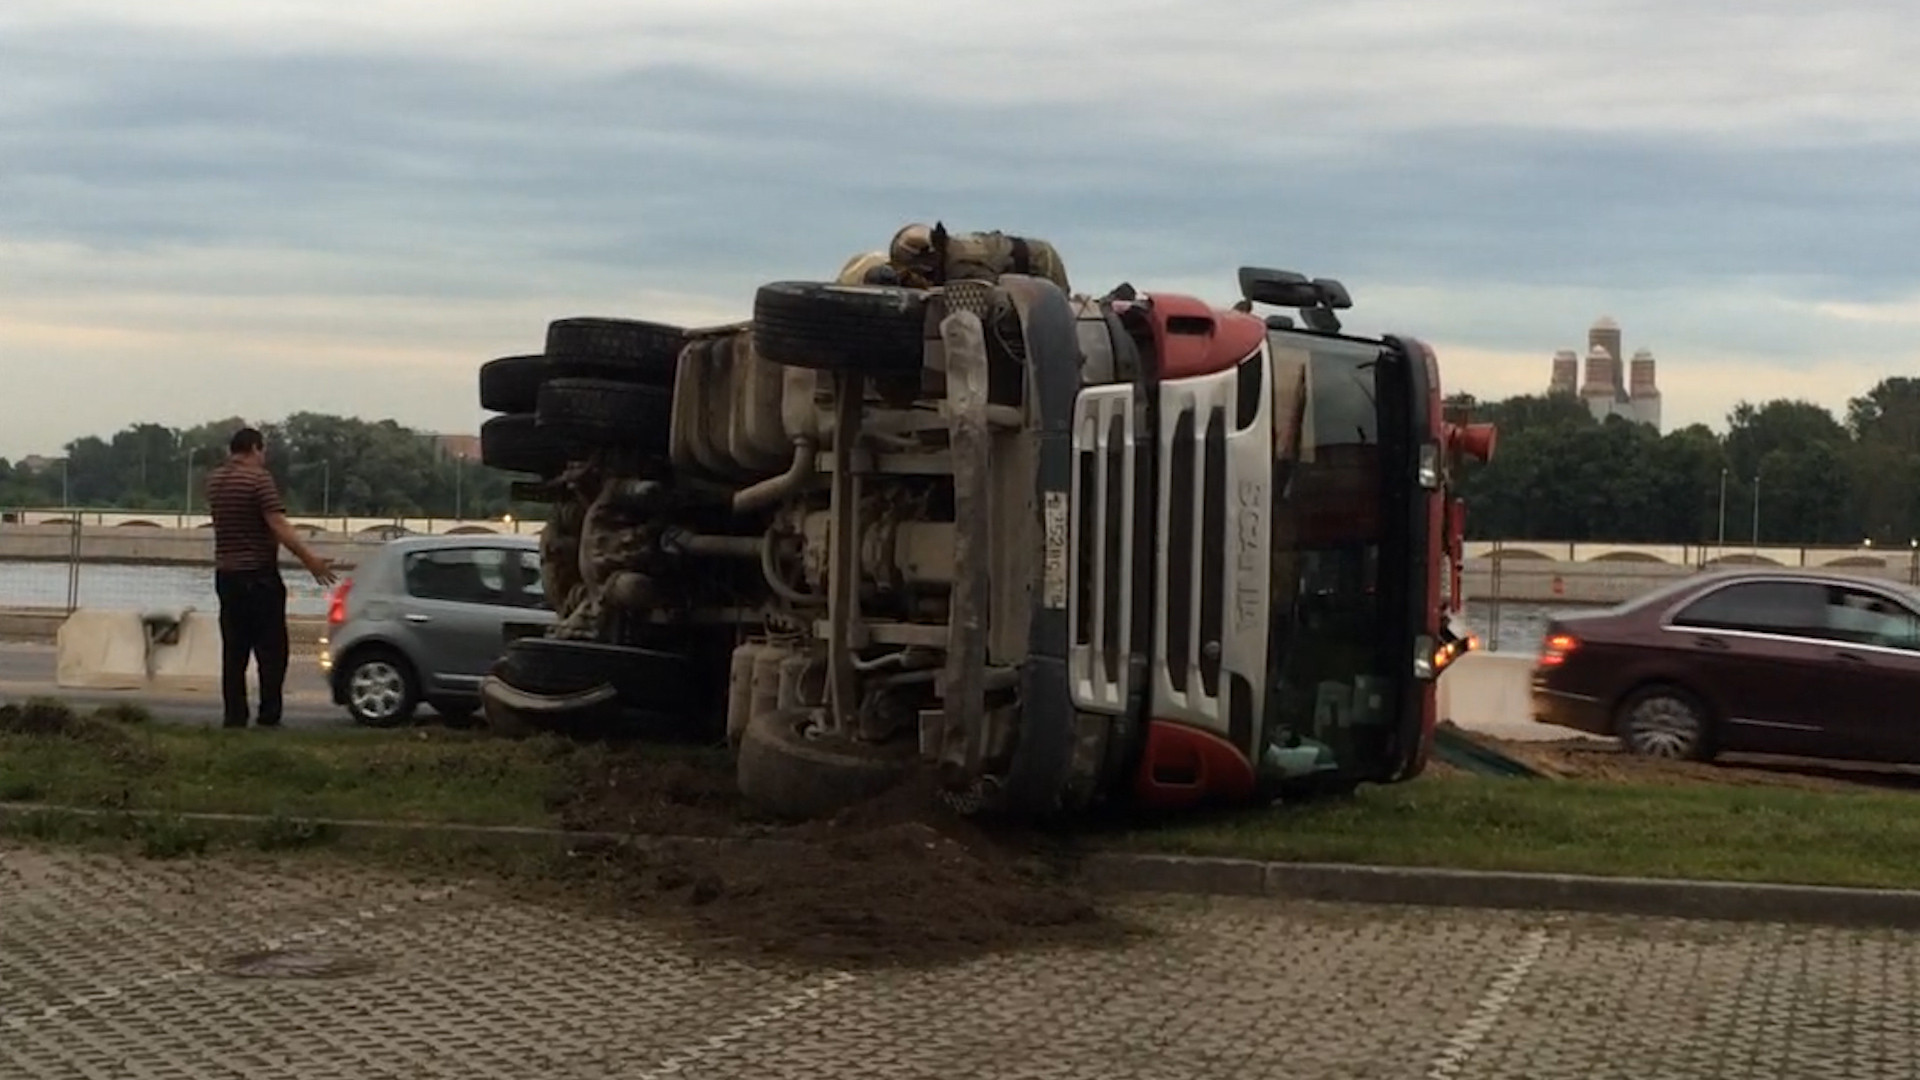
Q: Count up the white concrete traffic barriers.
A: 3